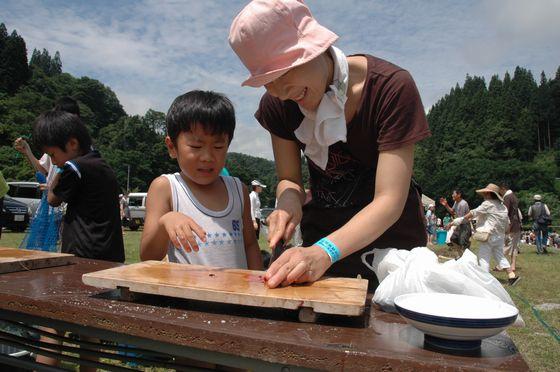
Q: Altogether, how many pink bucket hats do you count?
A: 1